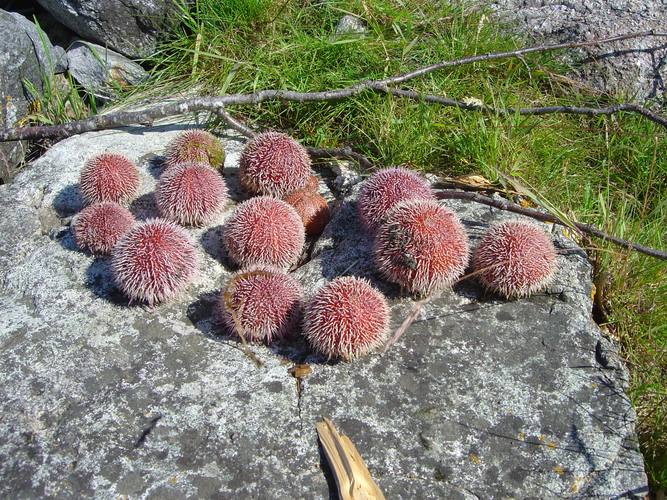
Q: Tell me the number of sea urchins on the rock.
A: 13